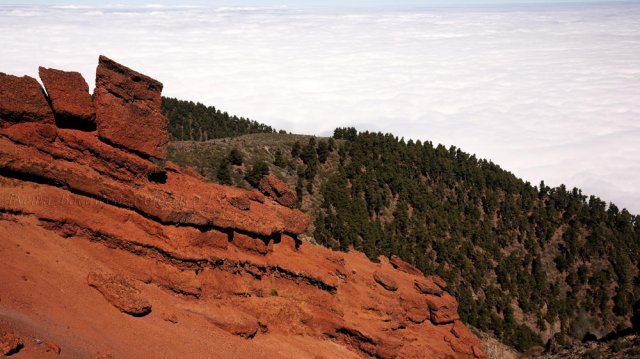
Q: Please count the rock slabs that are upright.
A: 3